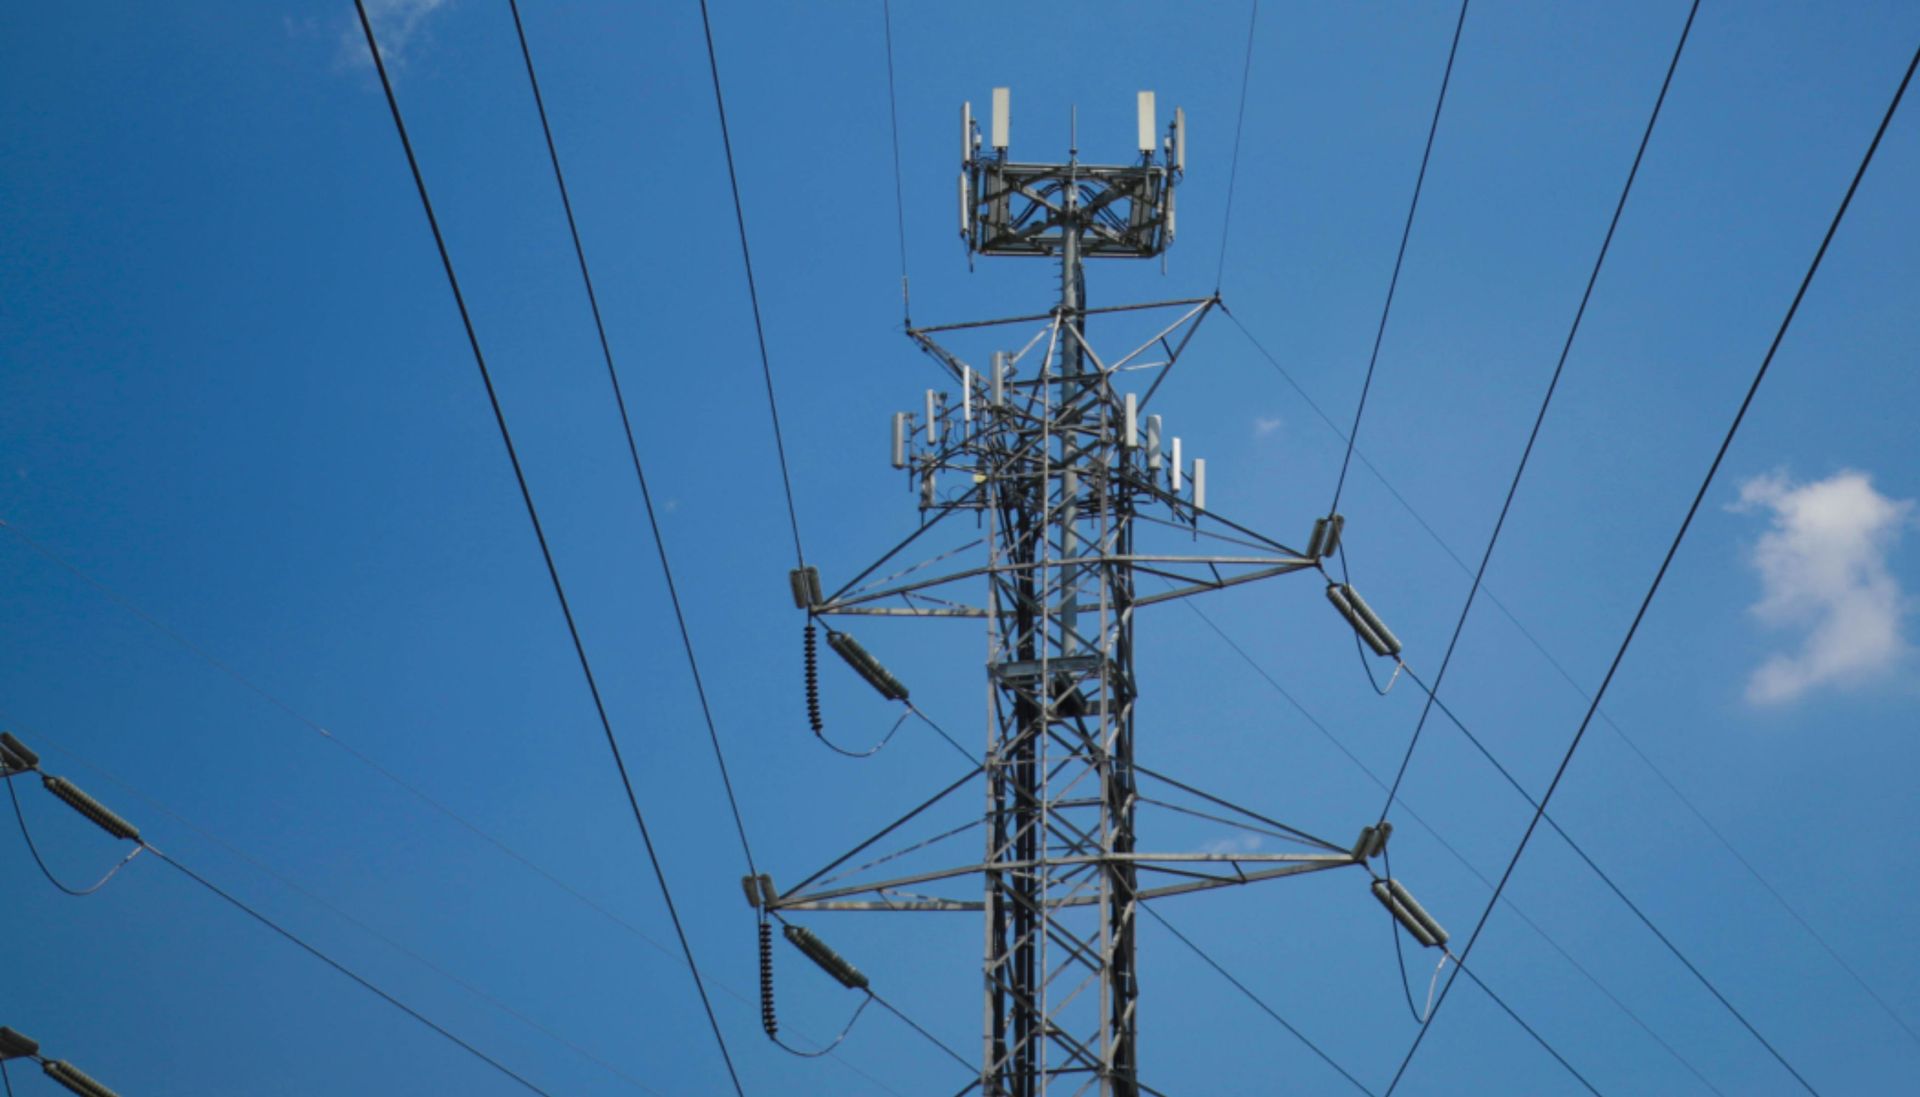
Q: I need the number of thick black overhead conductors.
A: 6